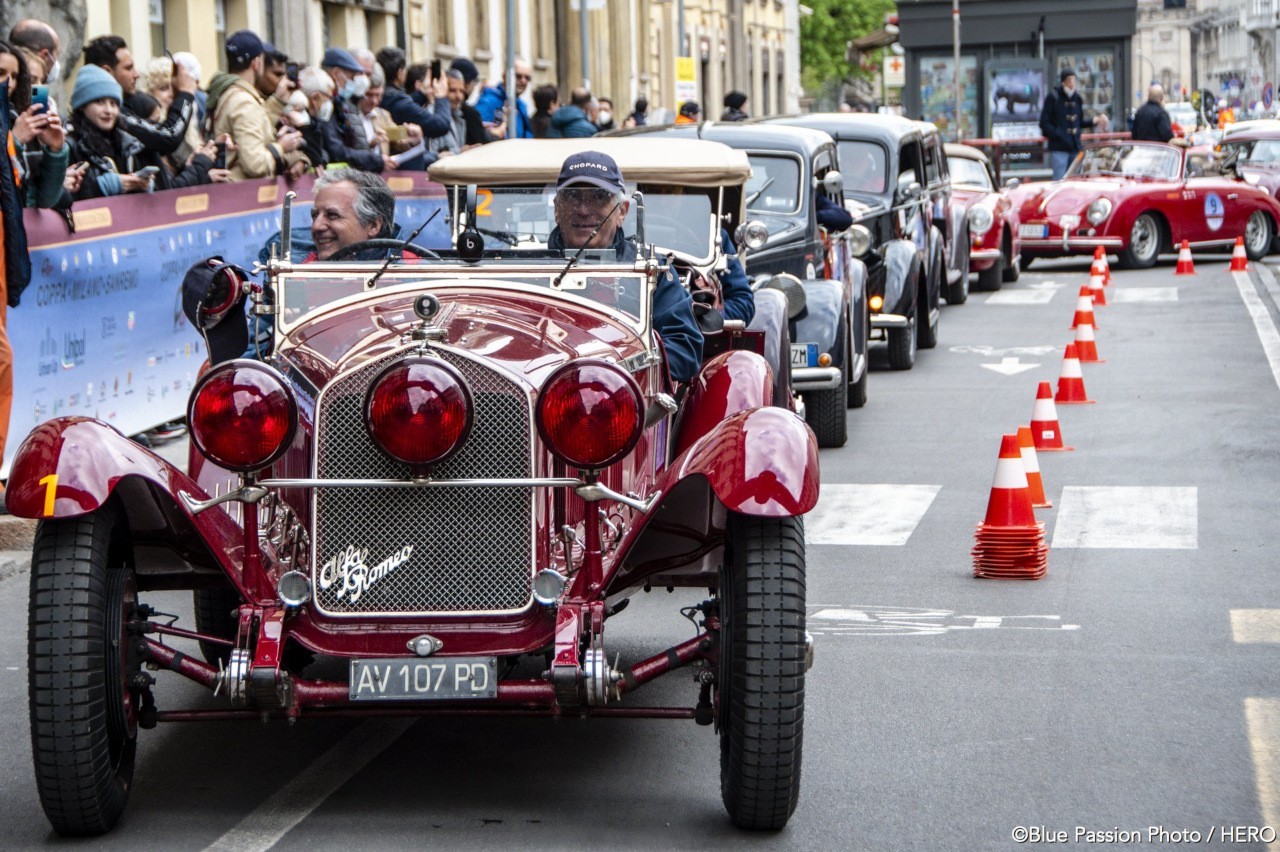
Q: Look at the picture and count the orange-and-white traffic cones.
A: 11